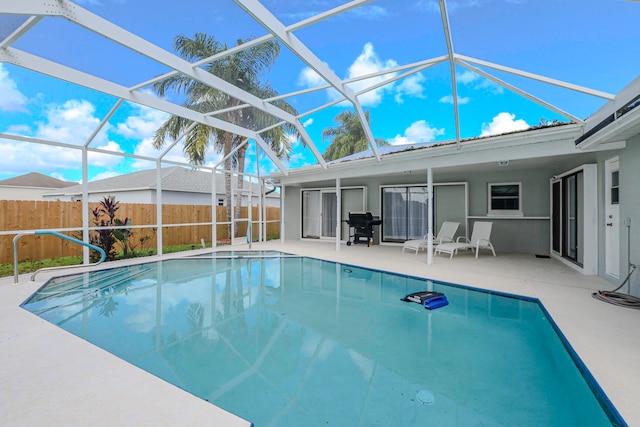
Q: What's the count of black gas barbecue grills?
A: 1